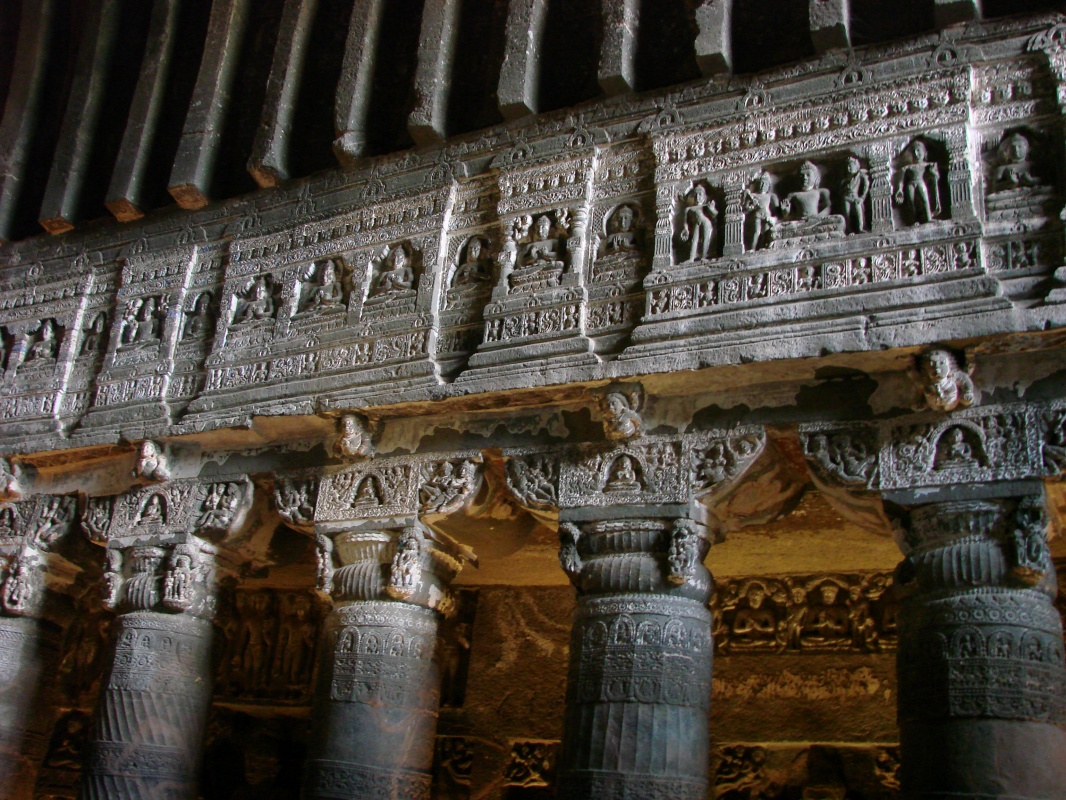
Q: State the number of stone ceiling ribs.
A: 12